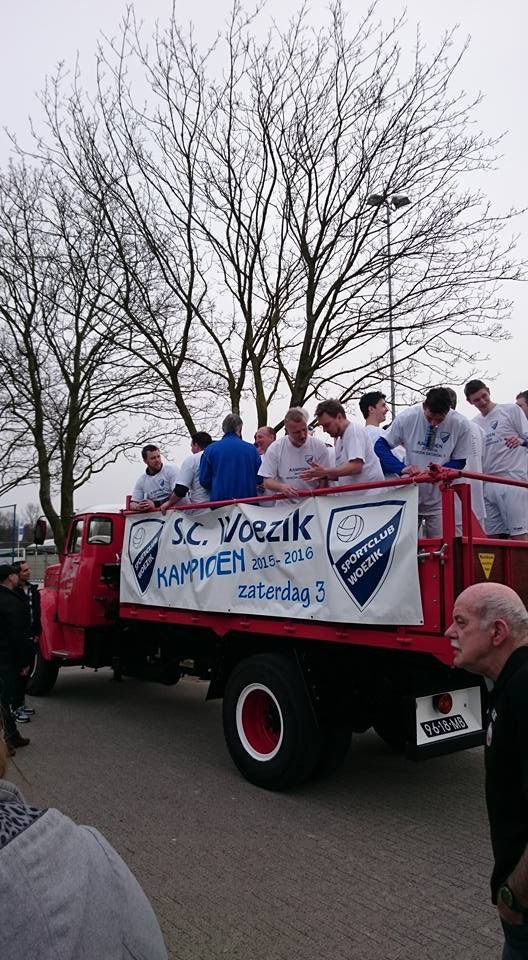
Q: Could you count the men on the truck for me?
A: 11